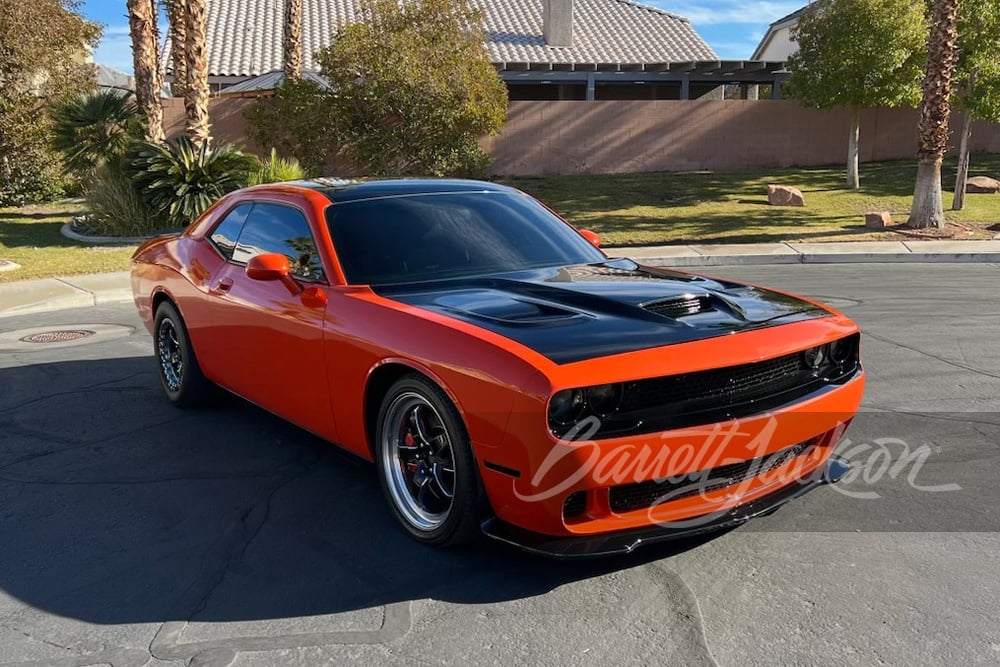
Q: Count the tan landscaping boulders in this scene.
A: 3